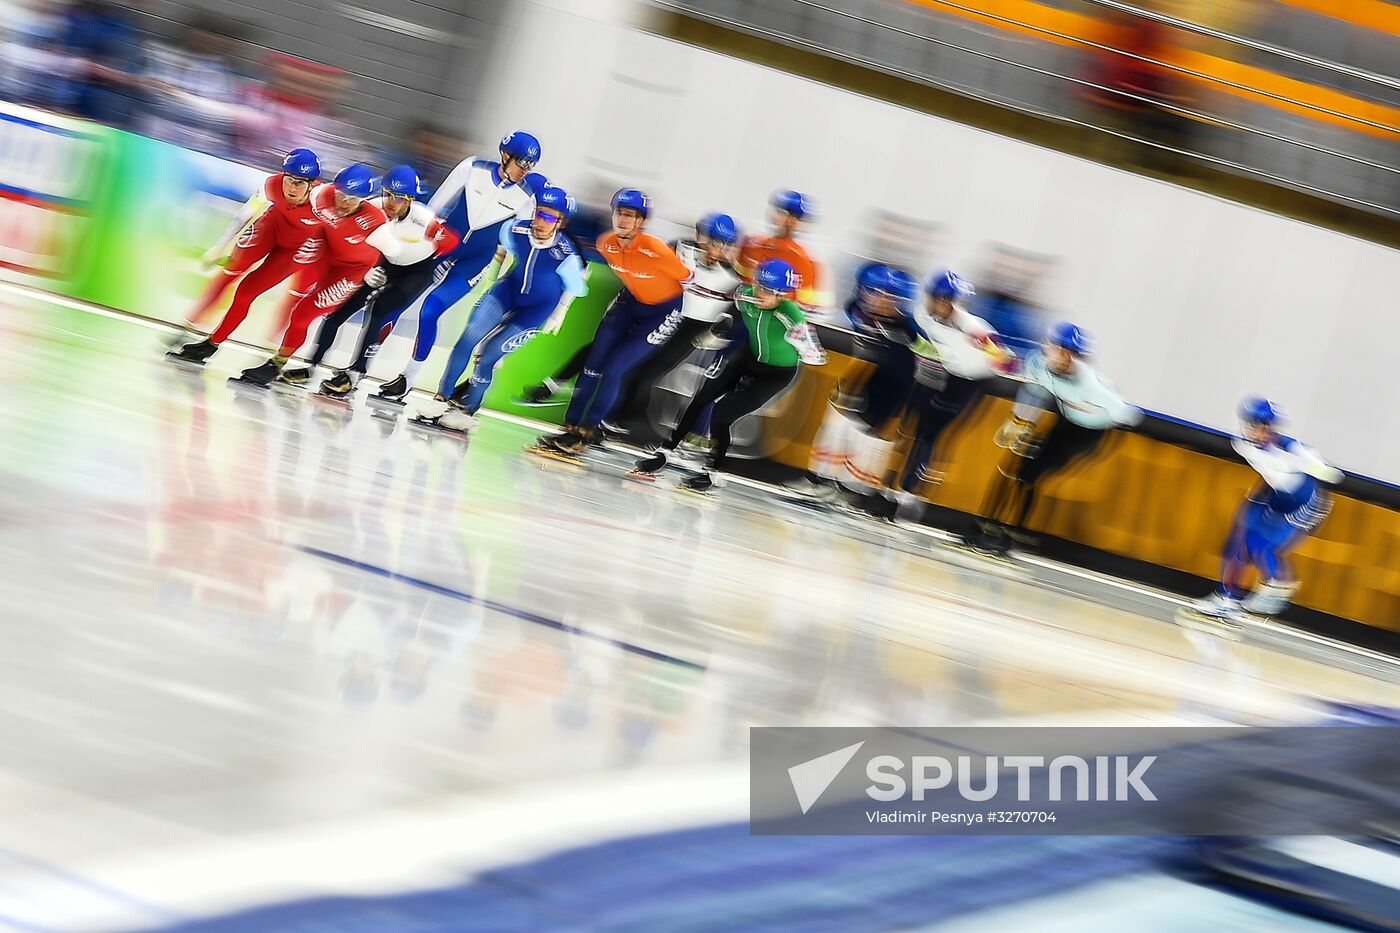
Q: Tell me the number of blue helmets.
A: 14